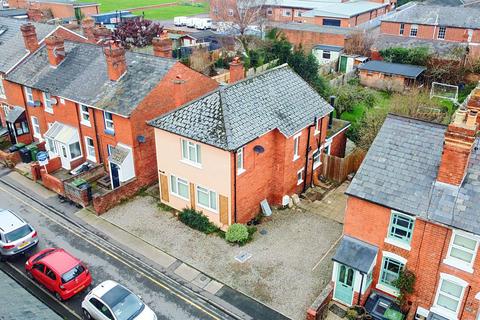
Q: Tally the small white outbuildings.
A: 2